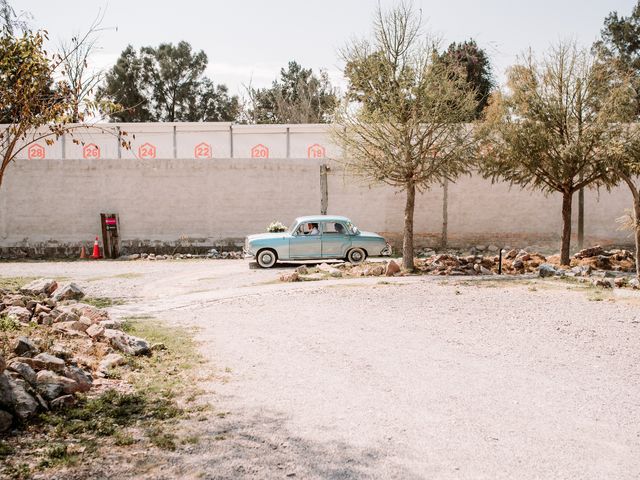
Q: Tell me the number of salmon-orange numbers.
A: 6